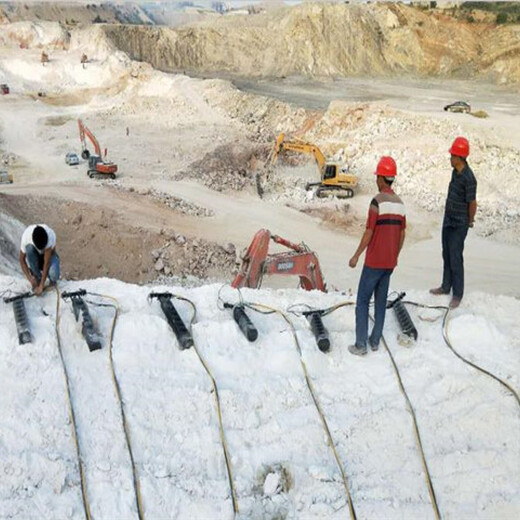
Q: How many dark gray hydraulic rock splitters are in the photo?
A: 6